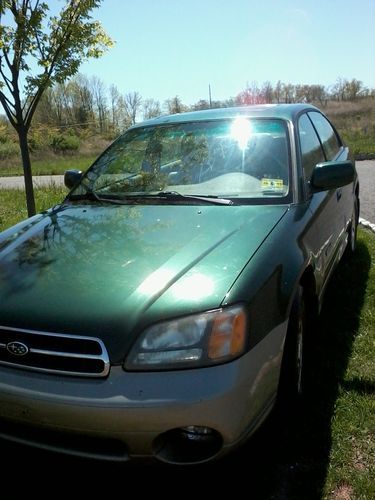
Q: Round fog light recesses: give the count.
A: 1